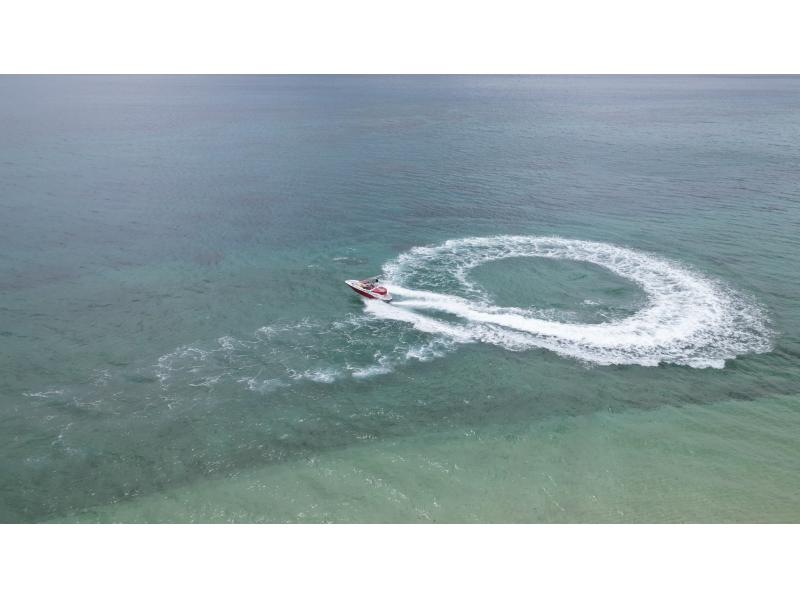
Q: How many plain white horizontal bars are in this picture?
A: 2